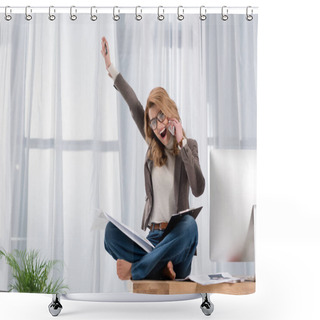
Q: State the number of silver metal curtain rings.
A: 12